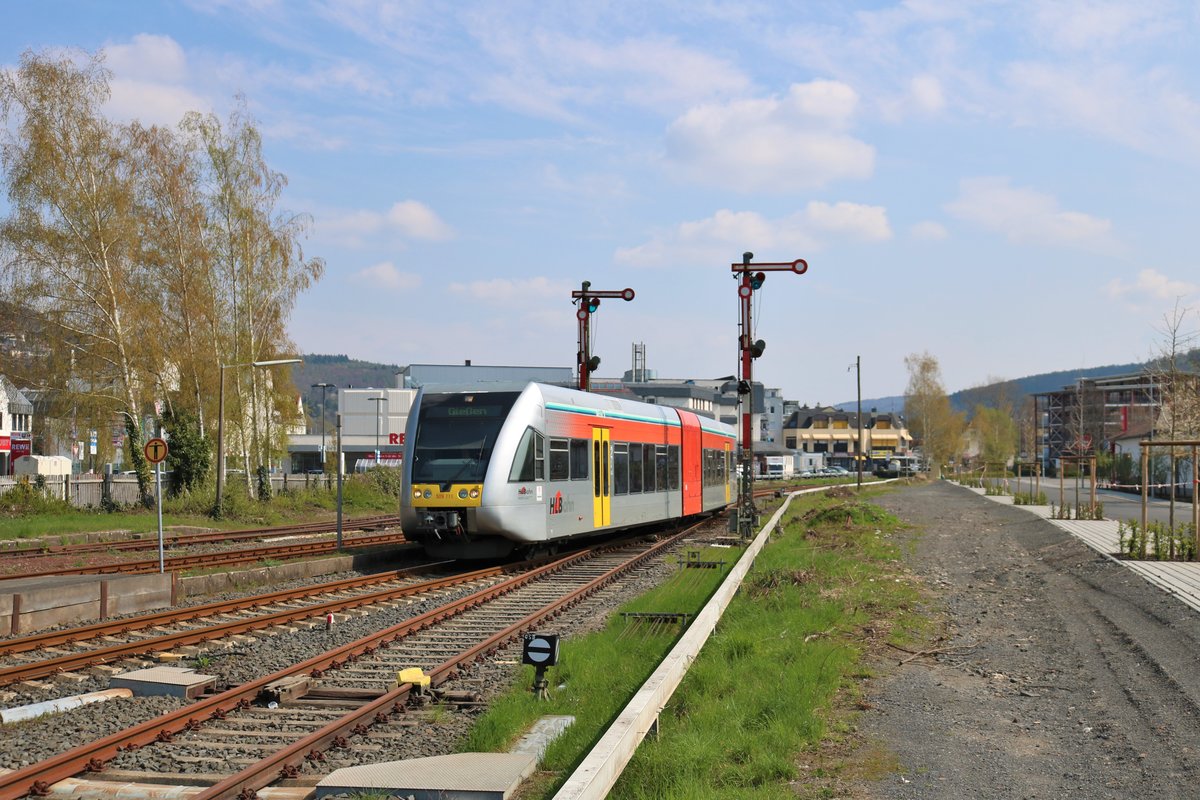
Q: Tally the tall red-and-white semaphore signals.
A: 2